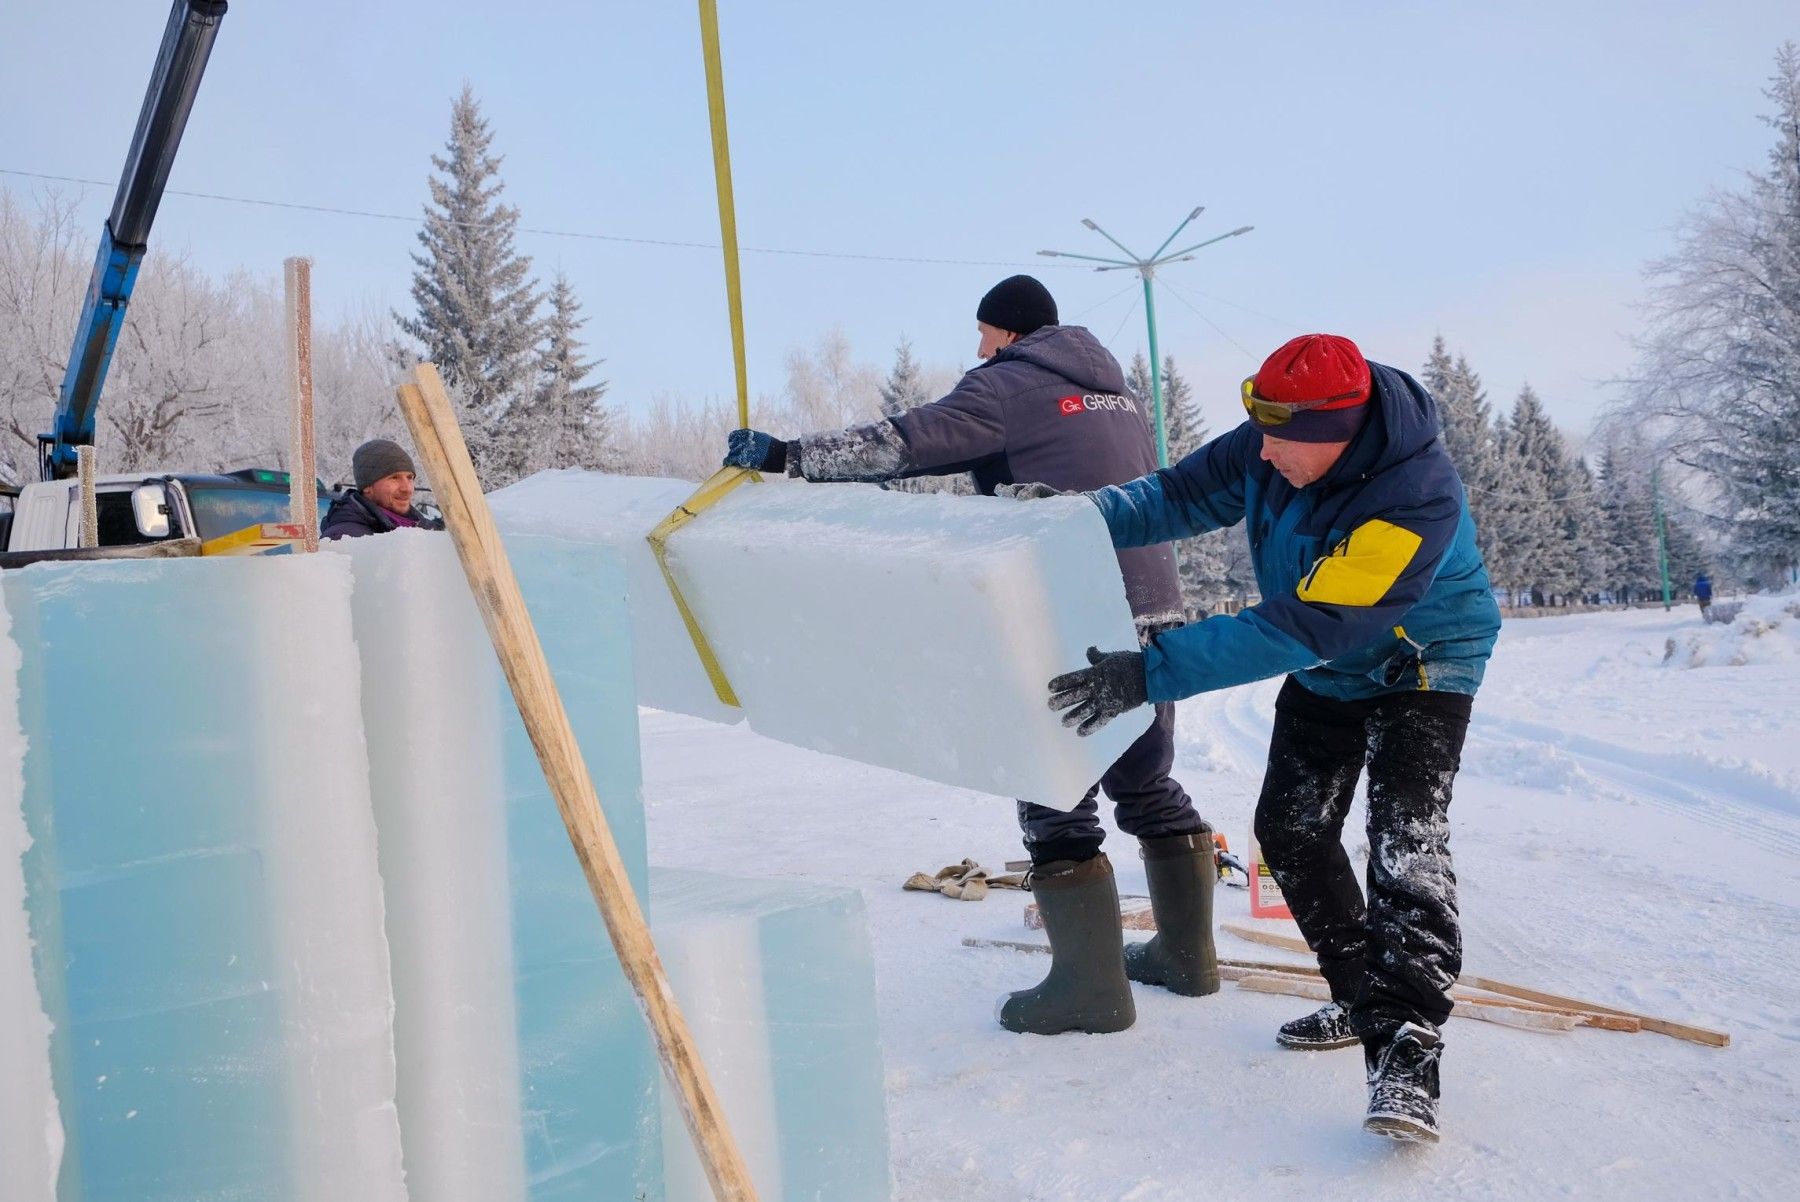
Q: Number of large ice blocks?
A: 5